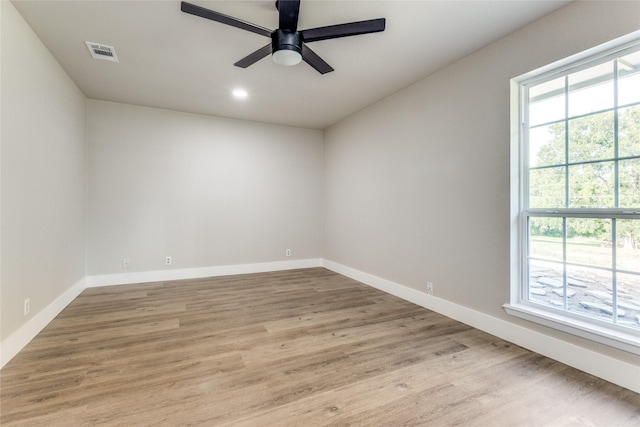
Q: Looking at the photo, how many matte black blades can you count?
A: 5